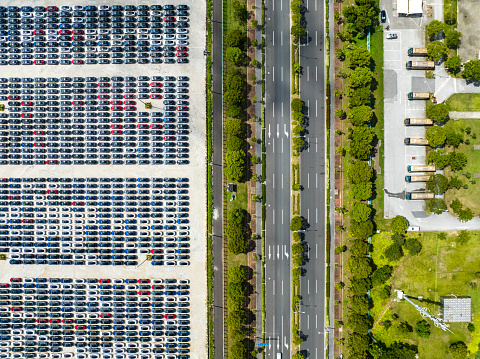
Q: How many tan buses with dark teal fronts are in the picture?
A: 8